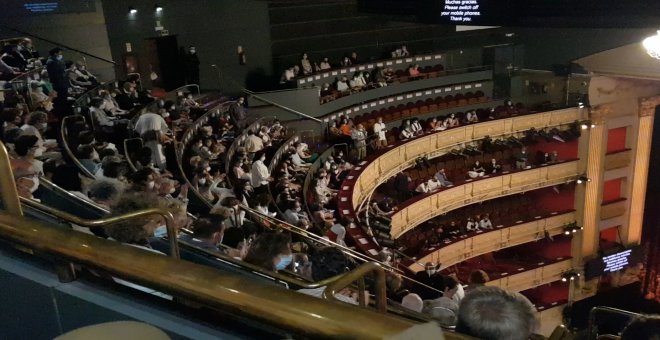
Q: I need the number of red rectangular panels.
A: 3